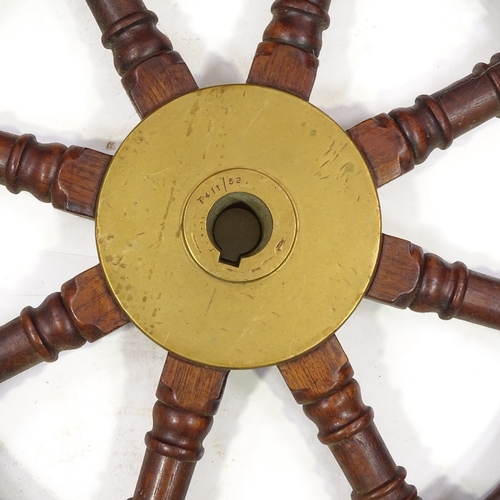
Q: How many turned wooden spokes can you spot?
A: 8